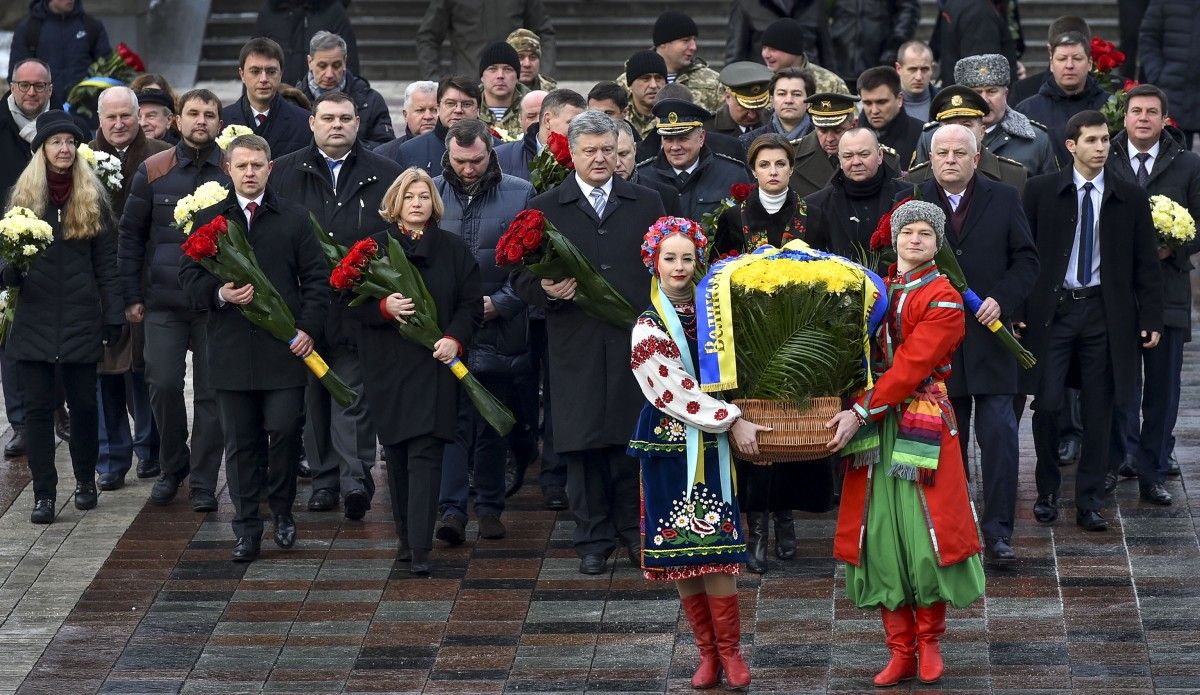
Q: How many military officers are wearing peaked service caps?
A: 4